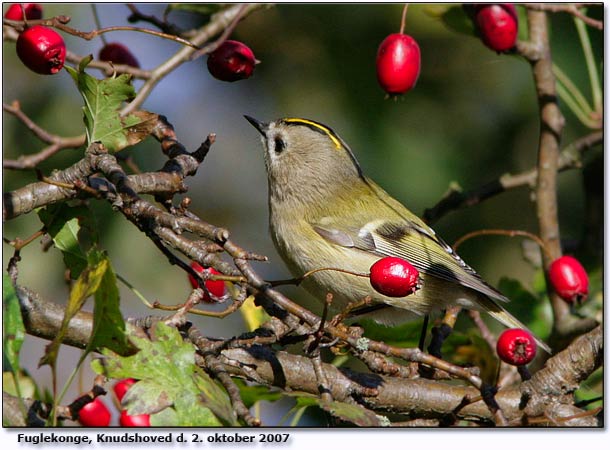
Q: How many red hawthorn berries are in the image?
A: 13